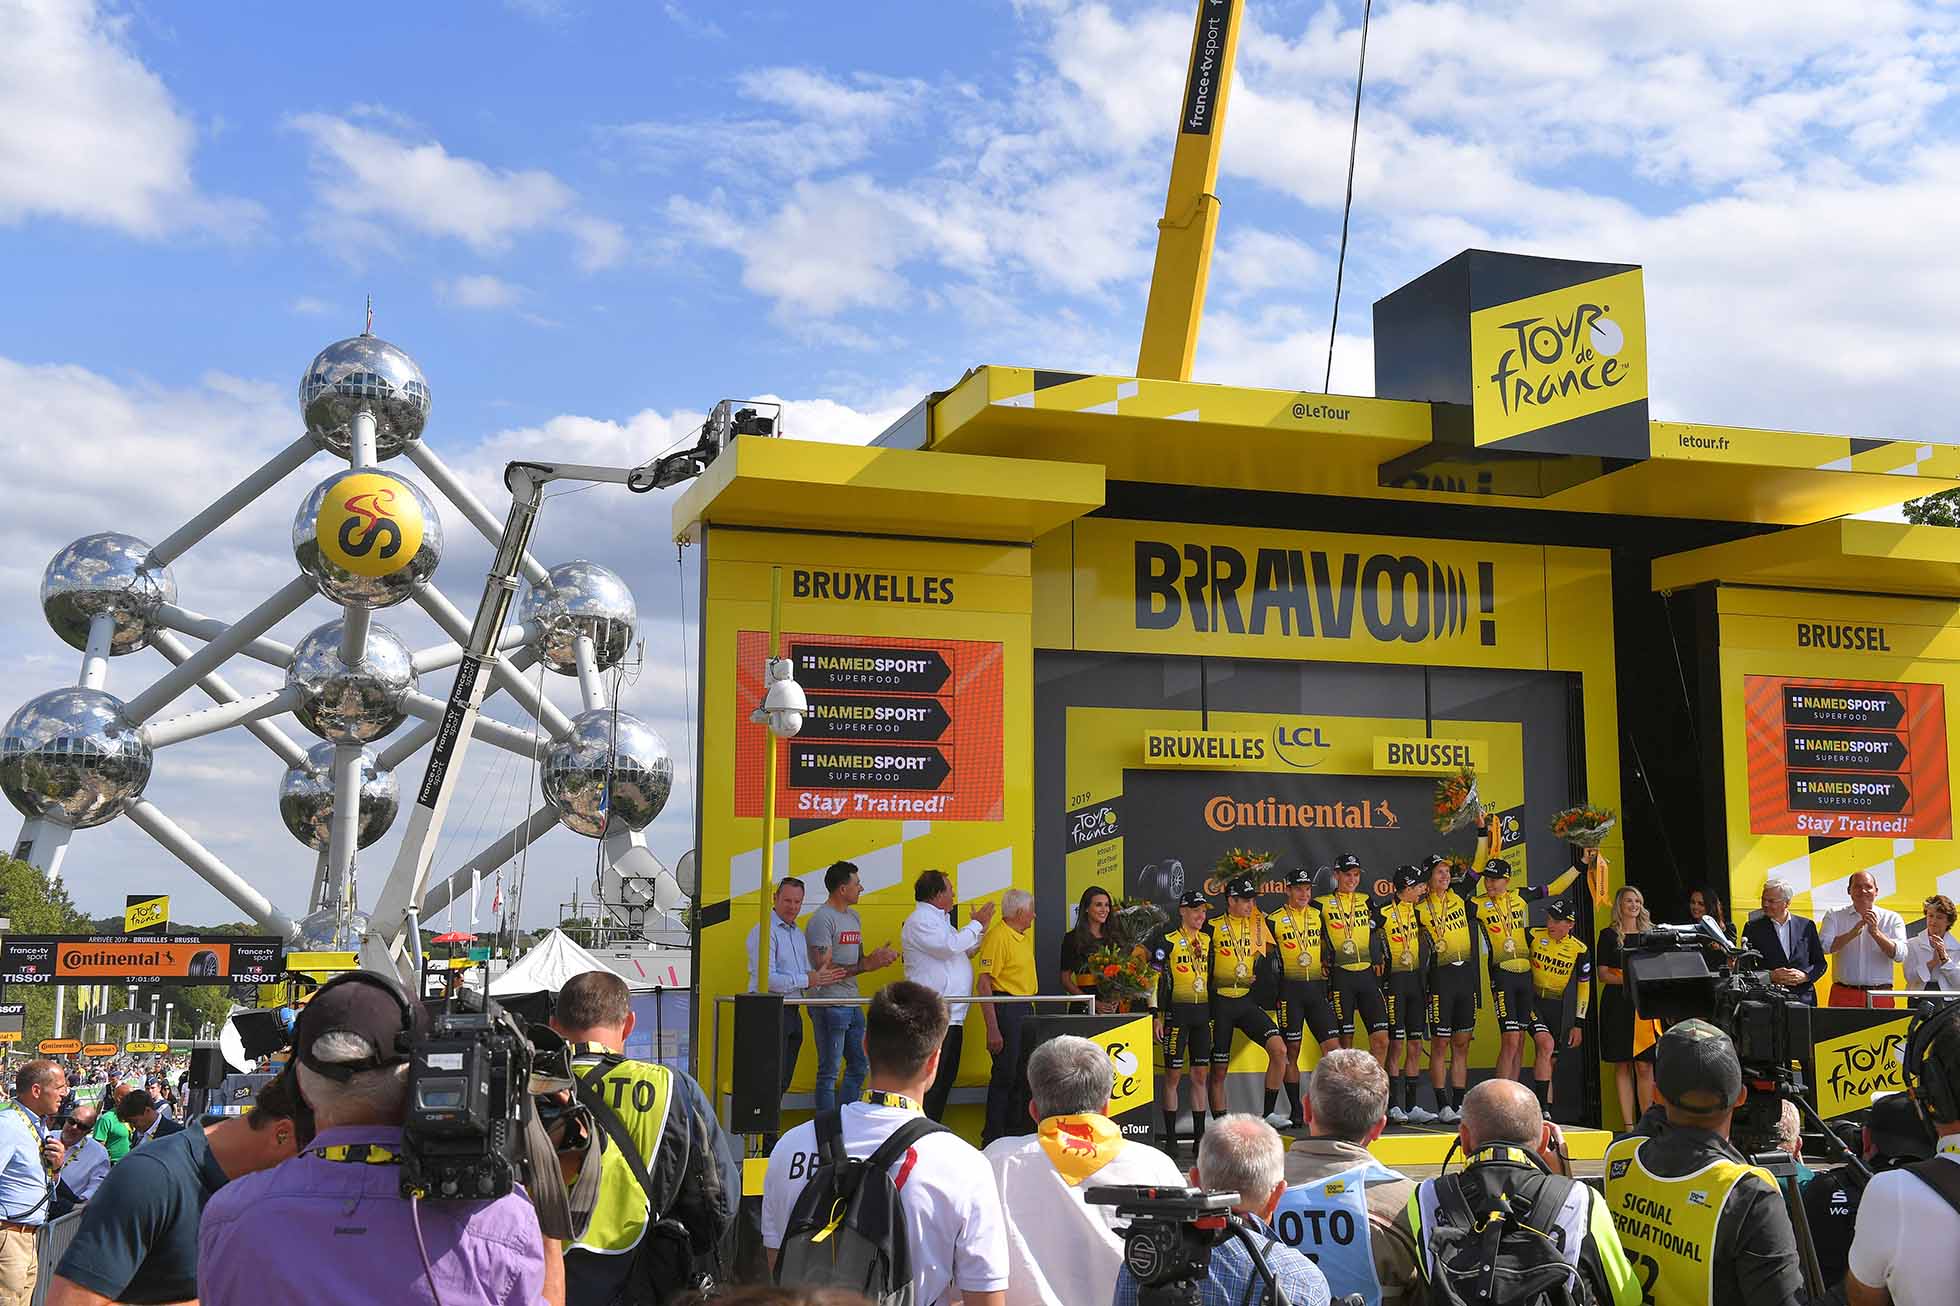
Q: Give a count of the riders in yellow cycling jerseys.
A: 8